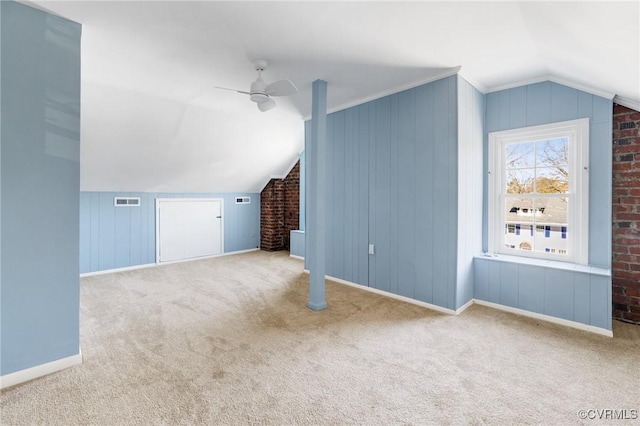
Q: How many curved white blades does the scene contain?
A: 3